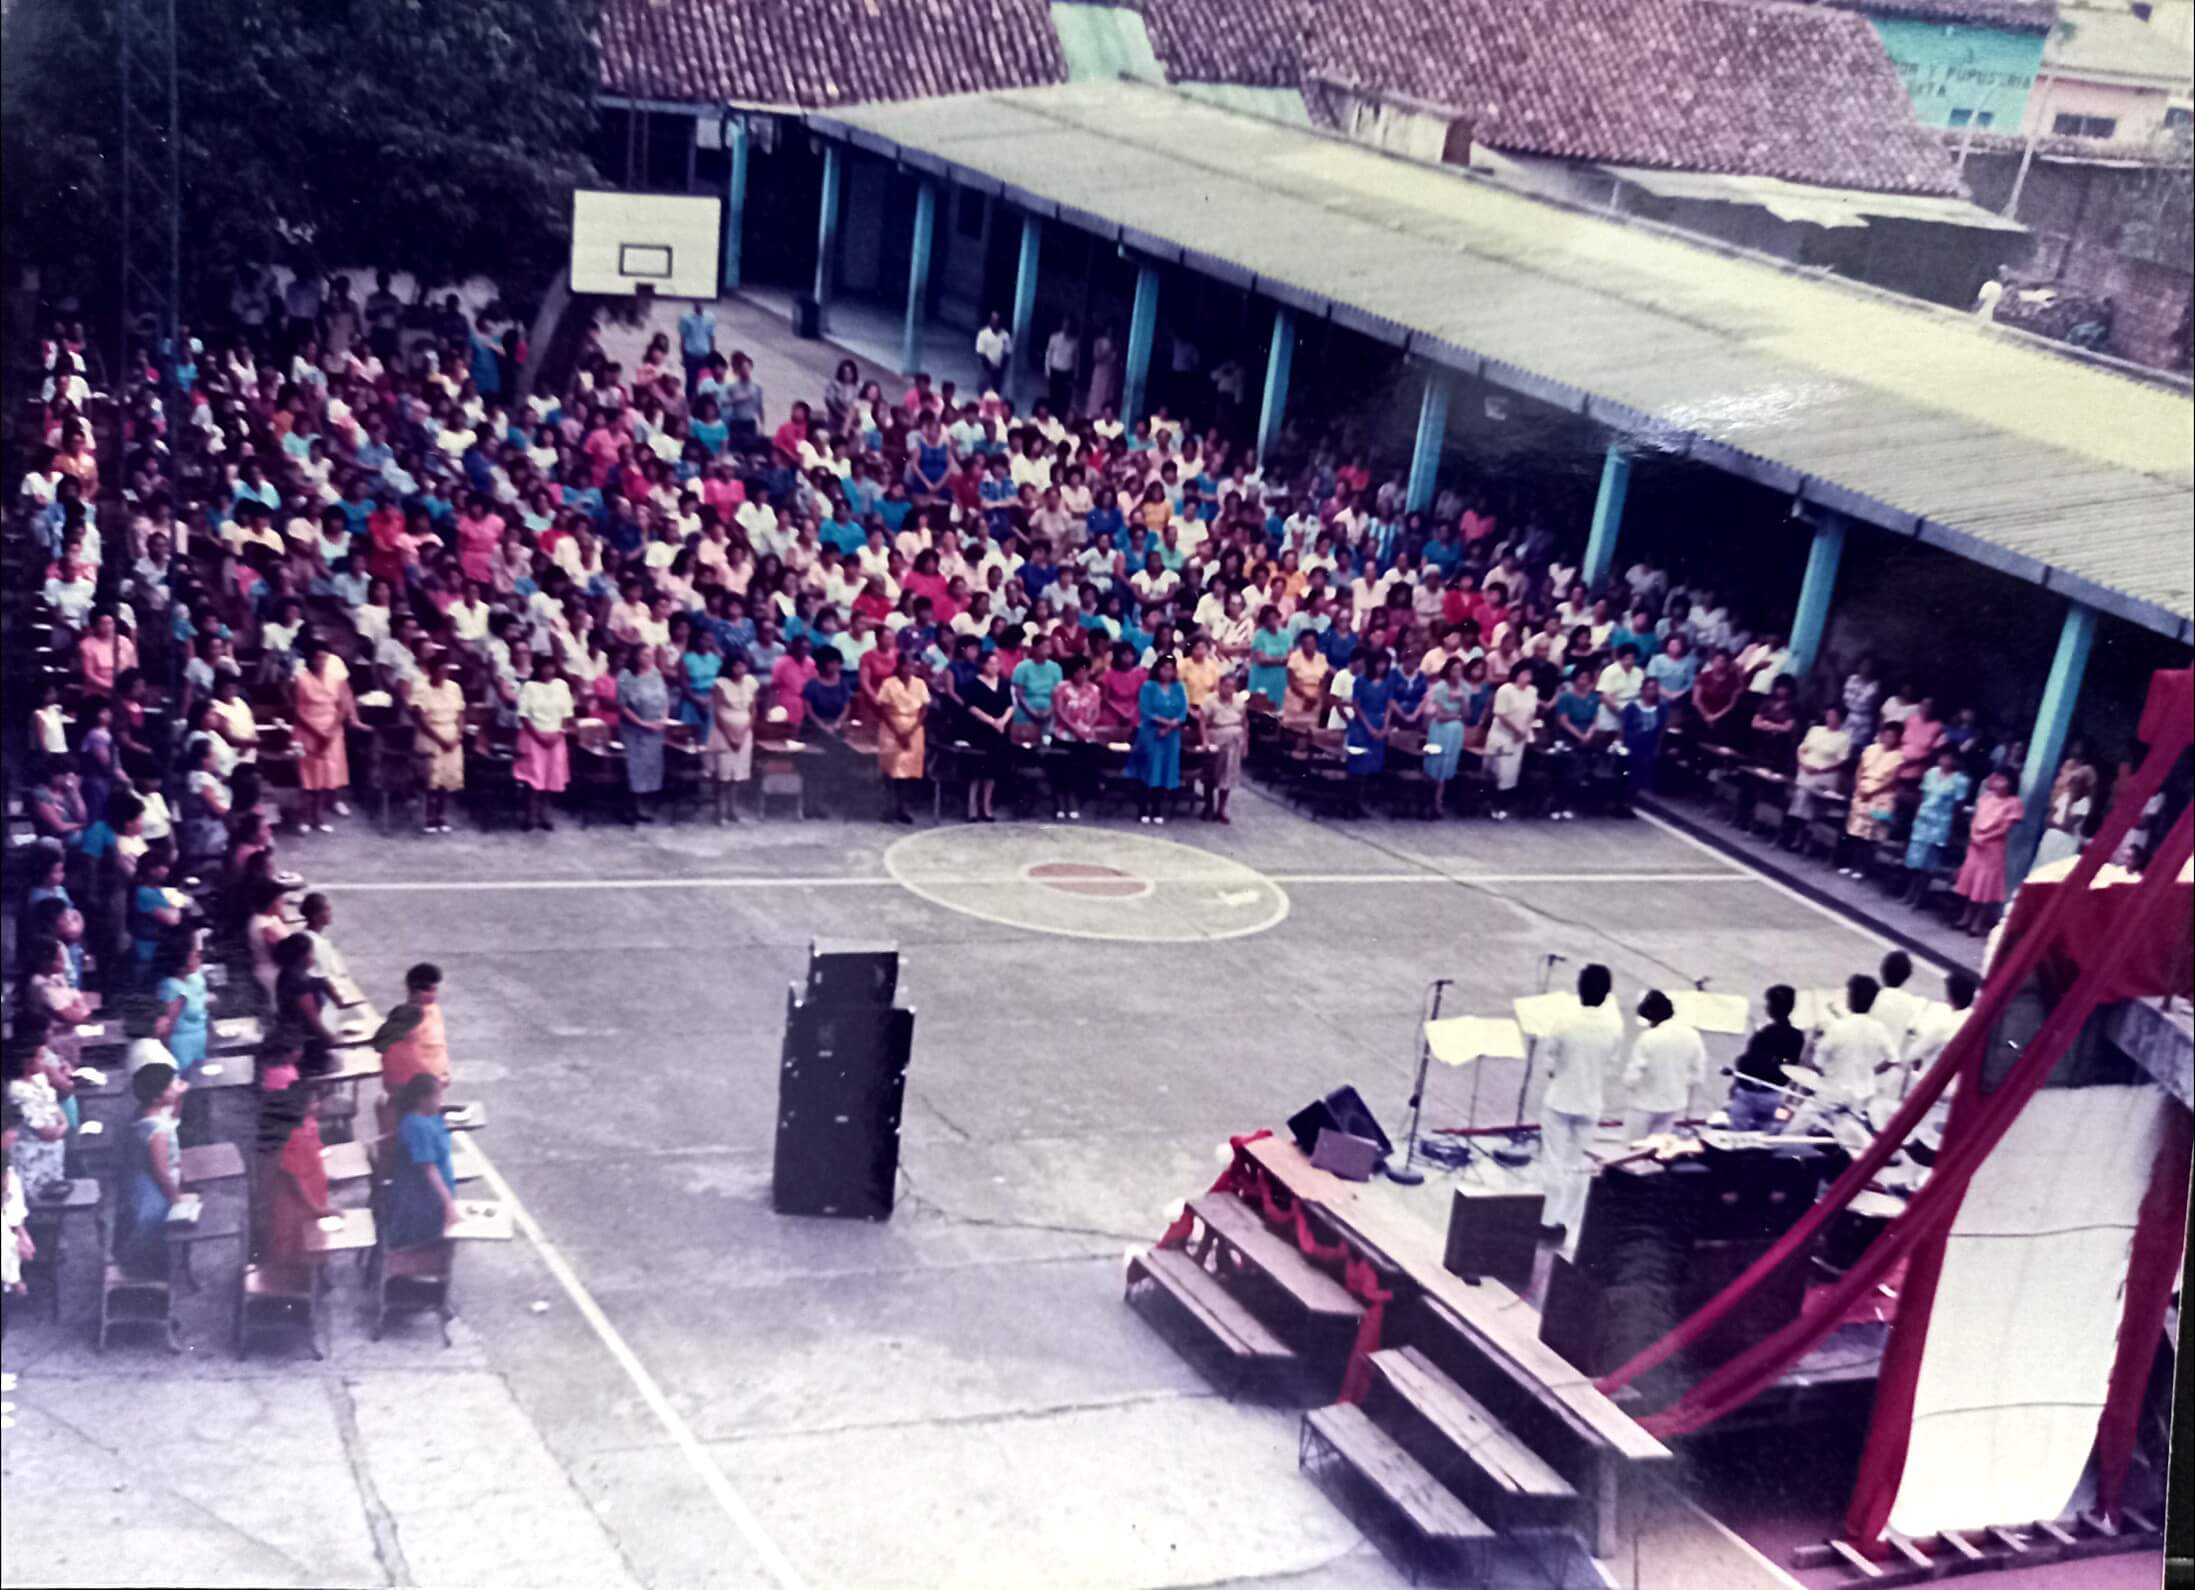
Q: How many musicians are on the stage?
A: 6